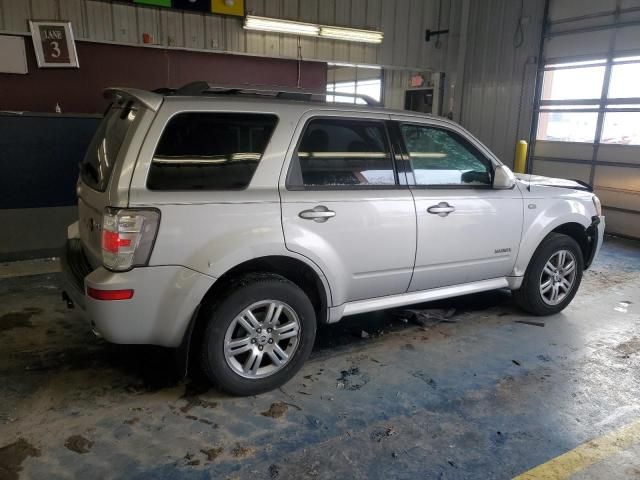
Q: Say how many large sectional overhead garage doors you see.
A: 1